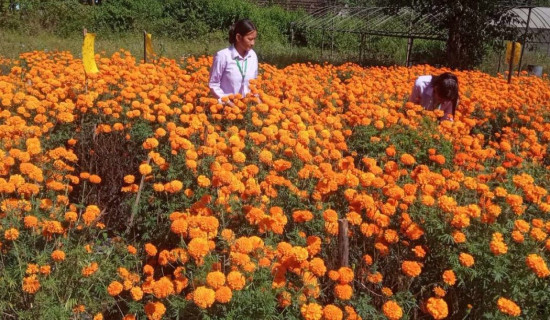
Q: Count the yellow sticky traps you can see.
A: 3